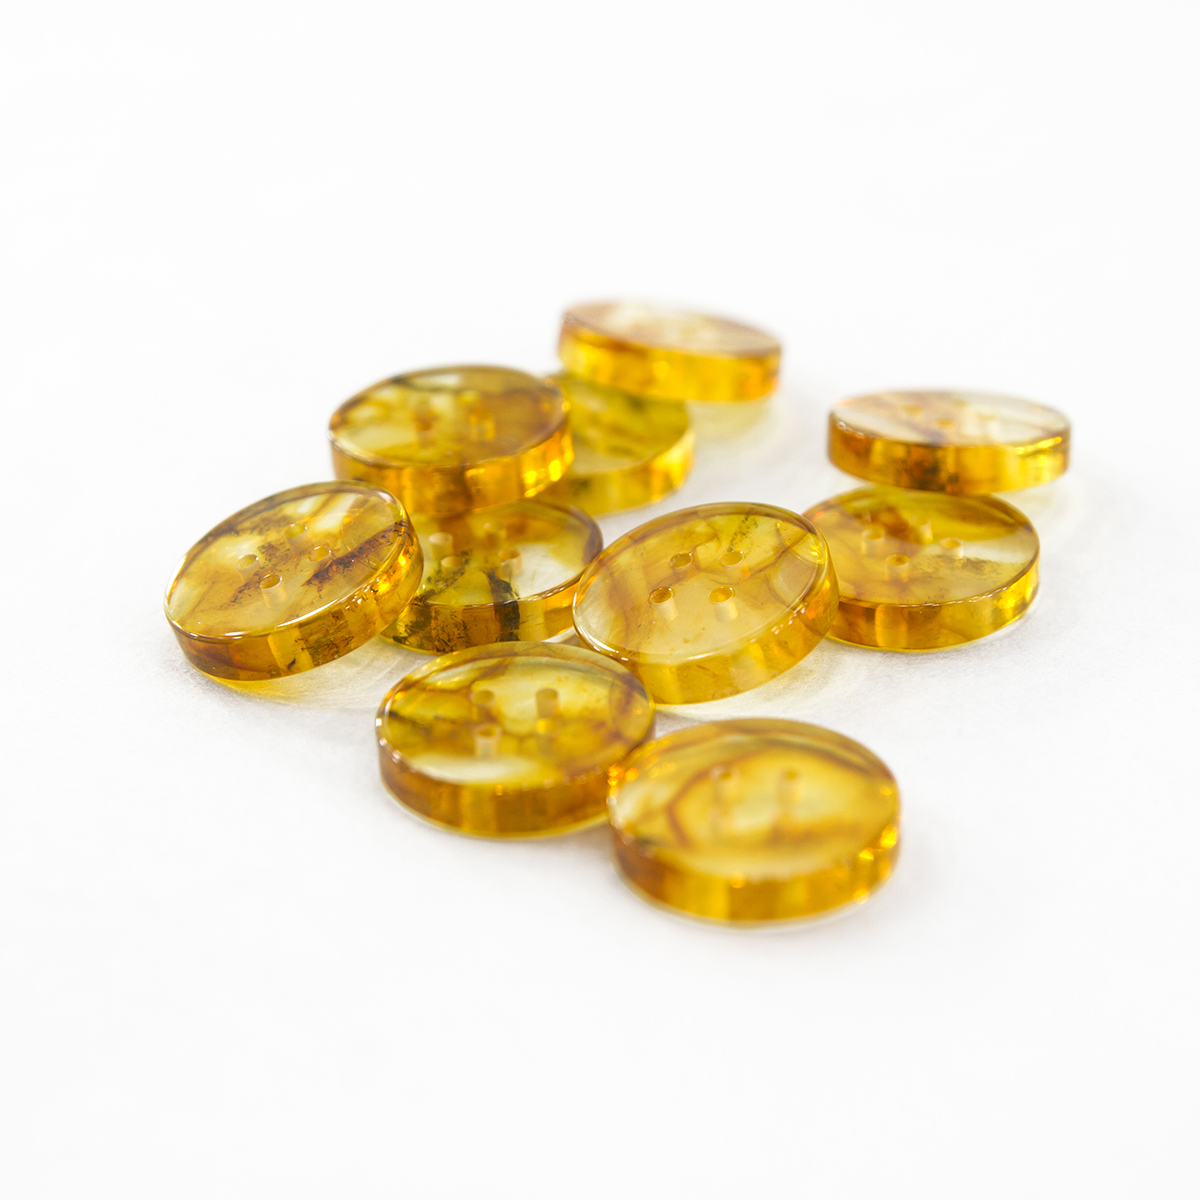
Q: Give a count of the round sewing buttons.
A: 10